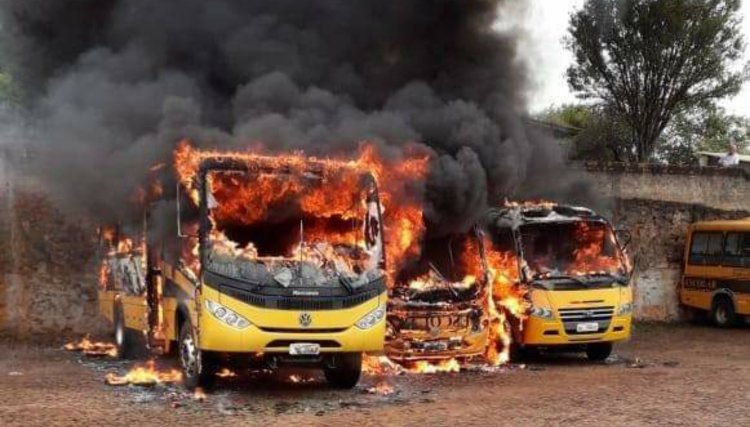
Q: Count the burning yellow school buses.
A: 3